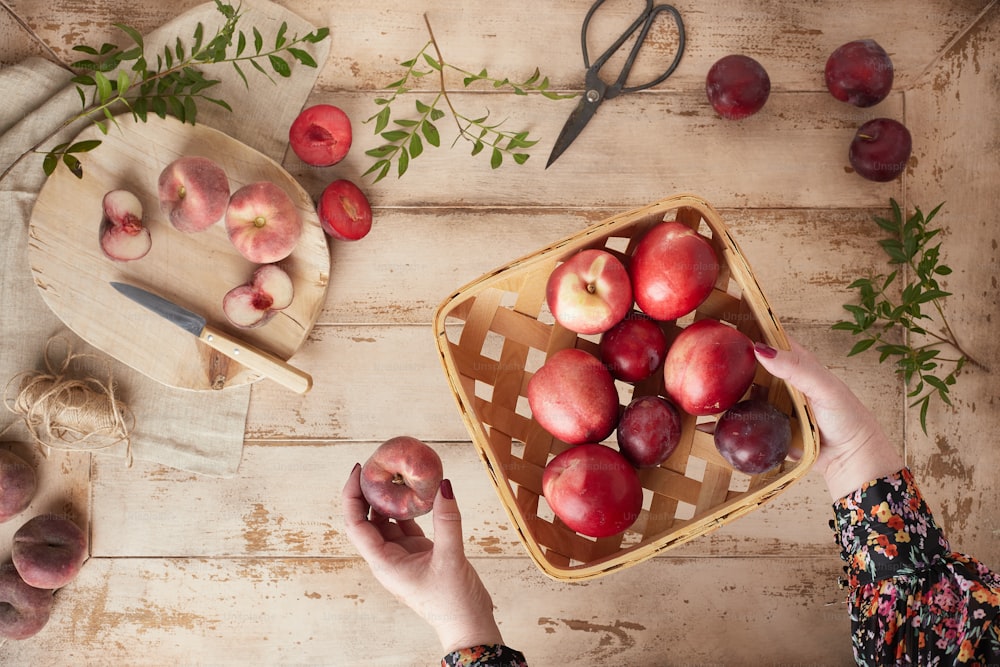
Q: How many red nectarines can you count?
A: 5